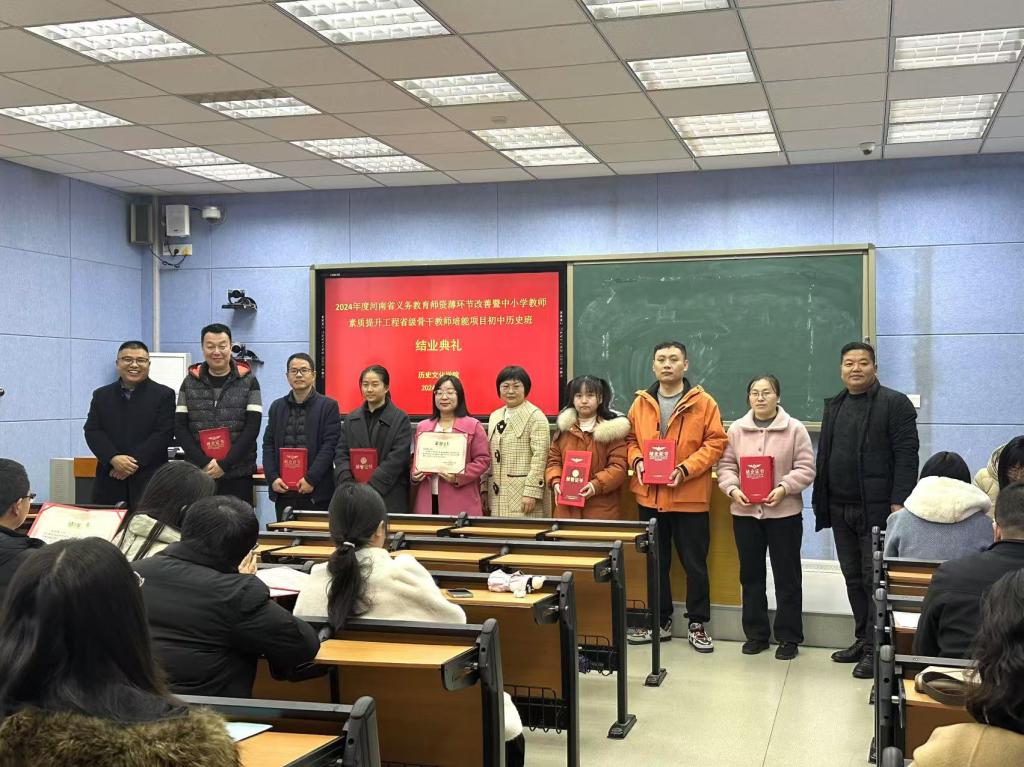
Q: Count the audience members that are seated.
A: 9